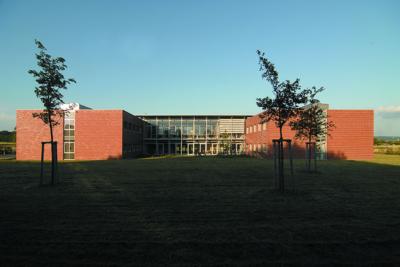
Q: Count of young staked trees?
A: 3